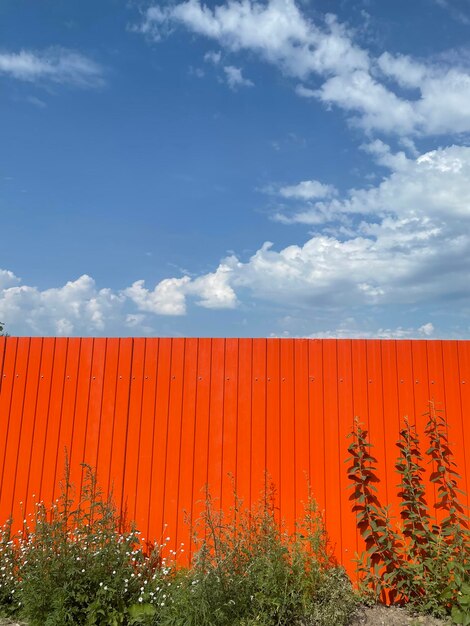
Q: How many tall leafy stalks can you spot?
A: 3